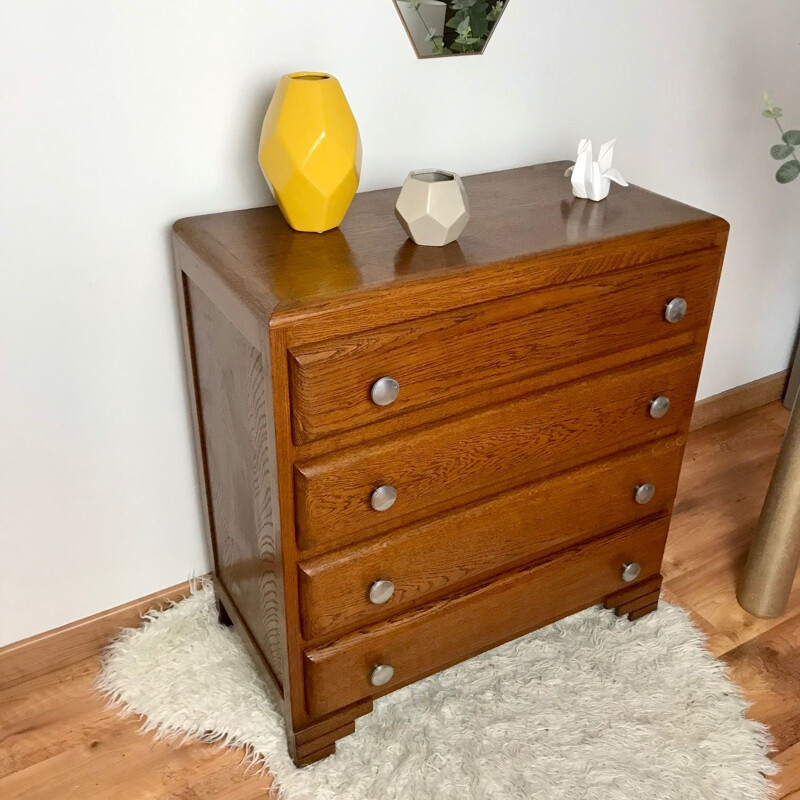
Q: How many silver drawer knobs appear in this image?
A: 8